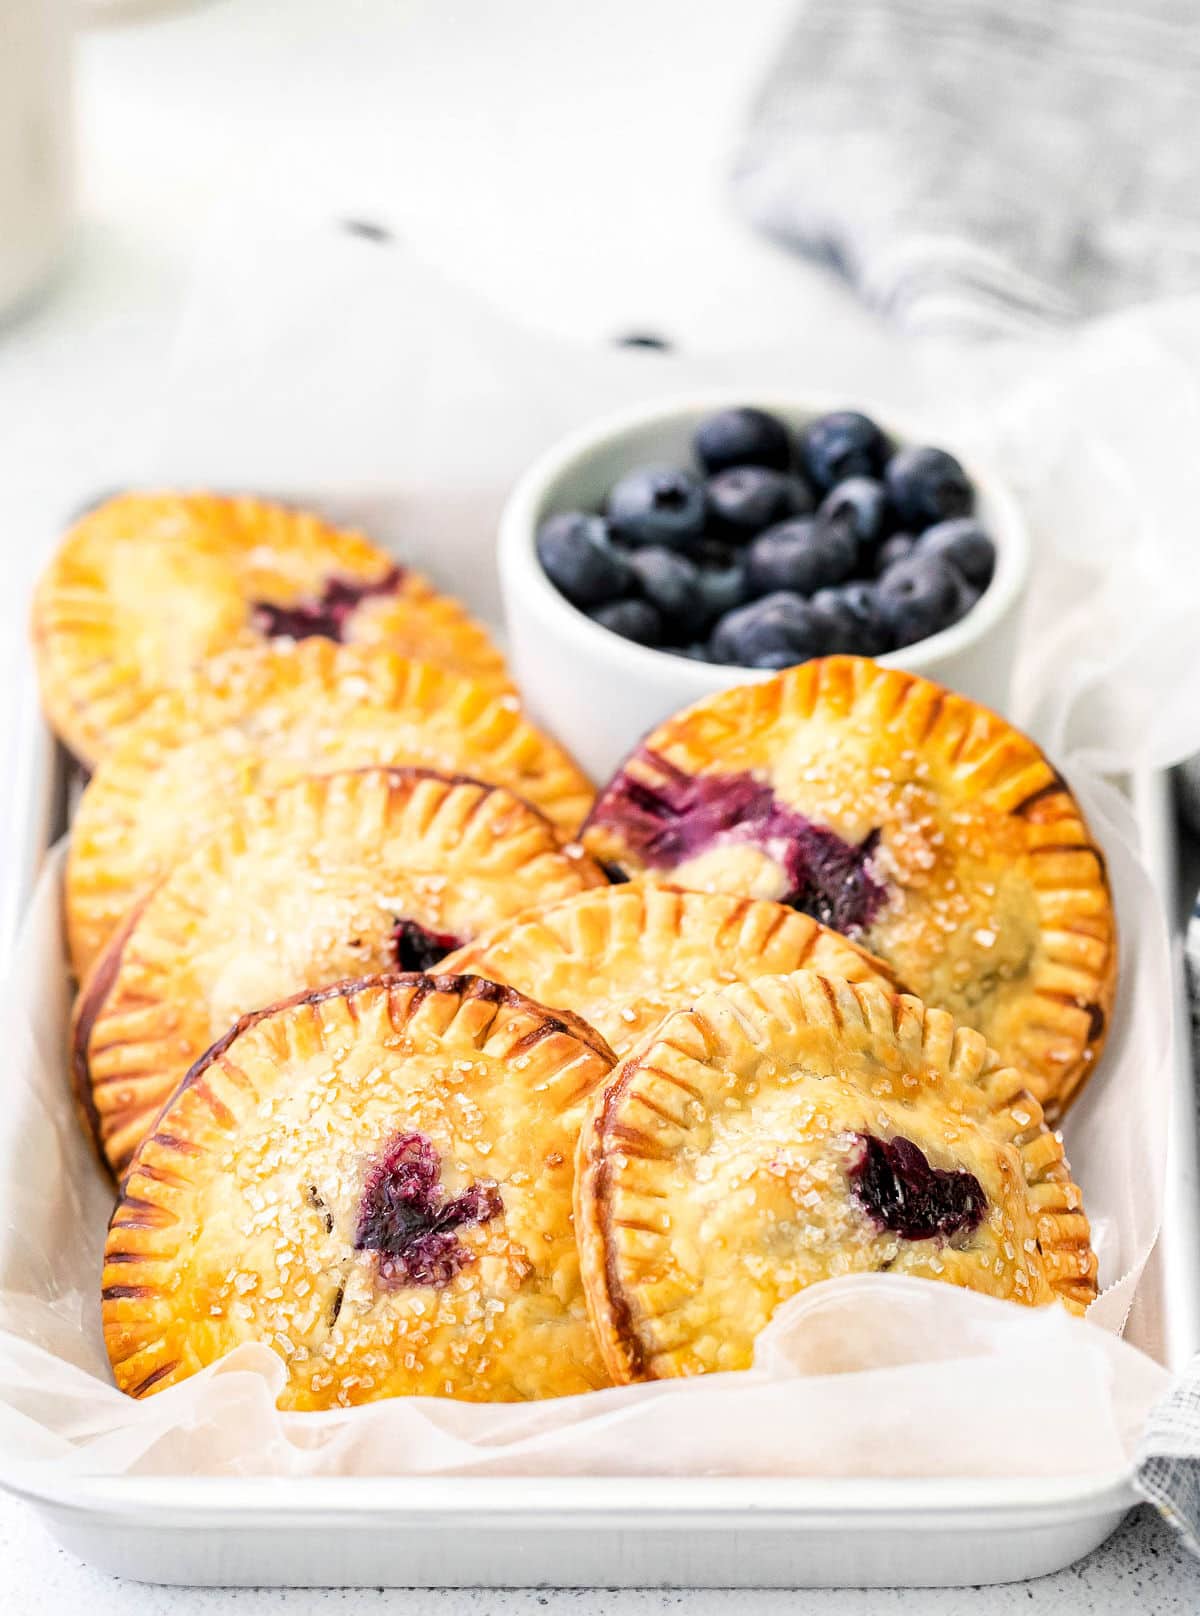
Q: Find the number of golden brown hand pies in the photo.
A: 7